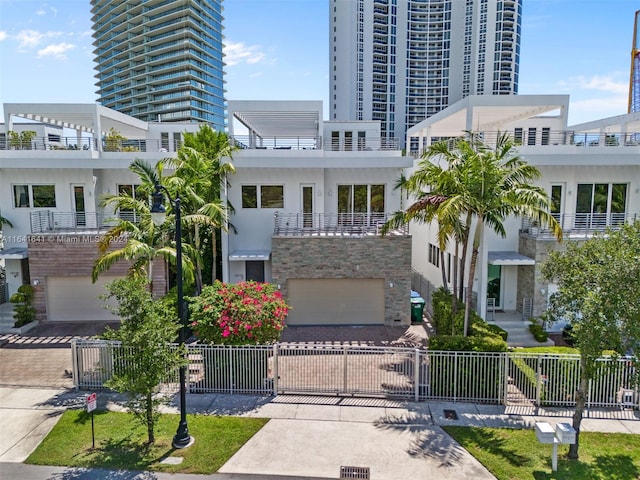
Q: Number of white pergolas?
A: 4